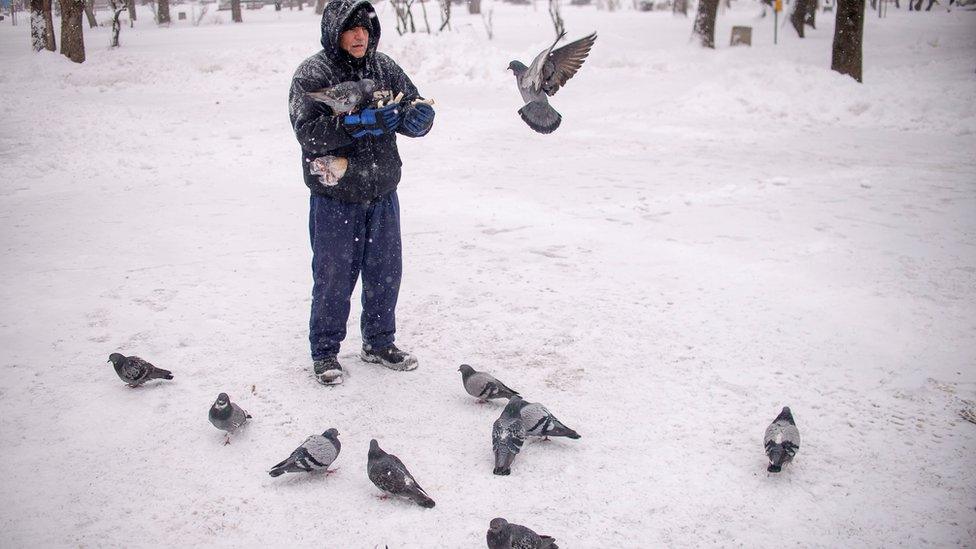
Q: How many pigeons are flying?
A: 1